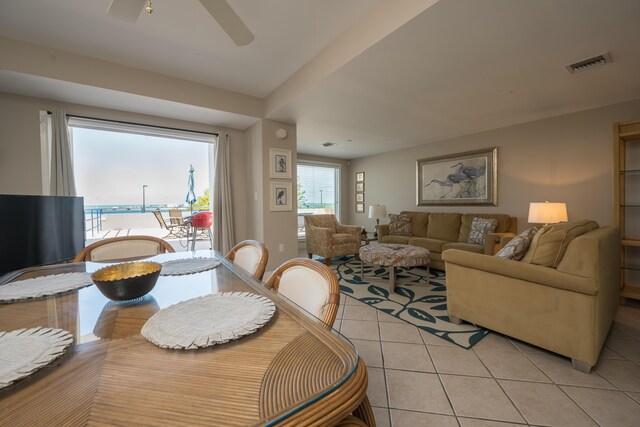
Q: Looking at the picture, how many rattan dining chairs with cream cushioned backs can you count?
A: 3